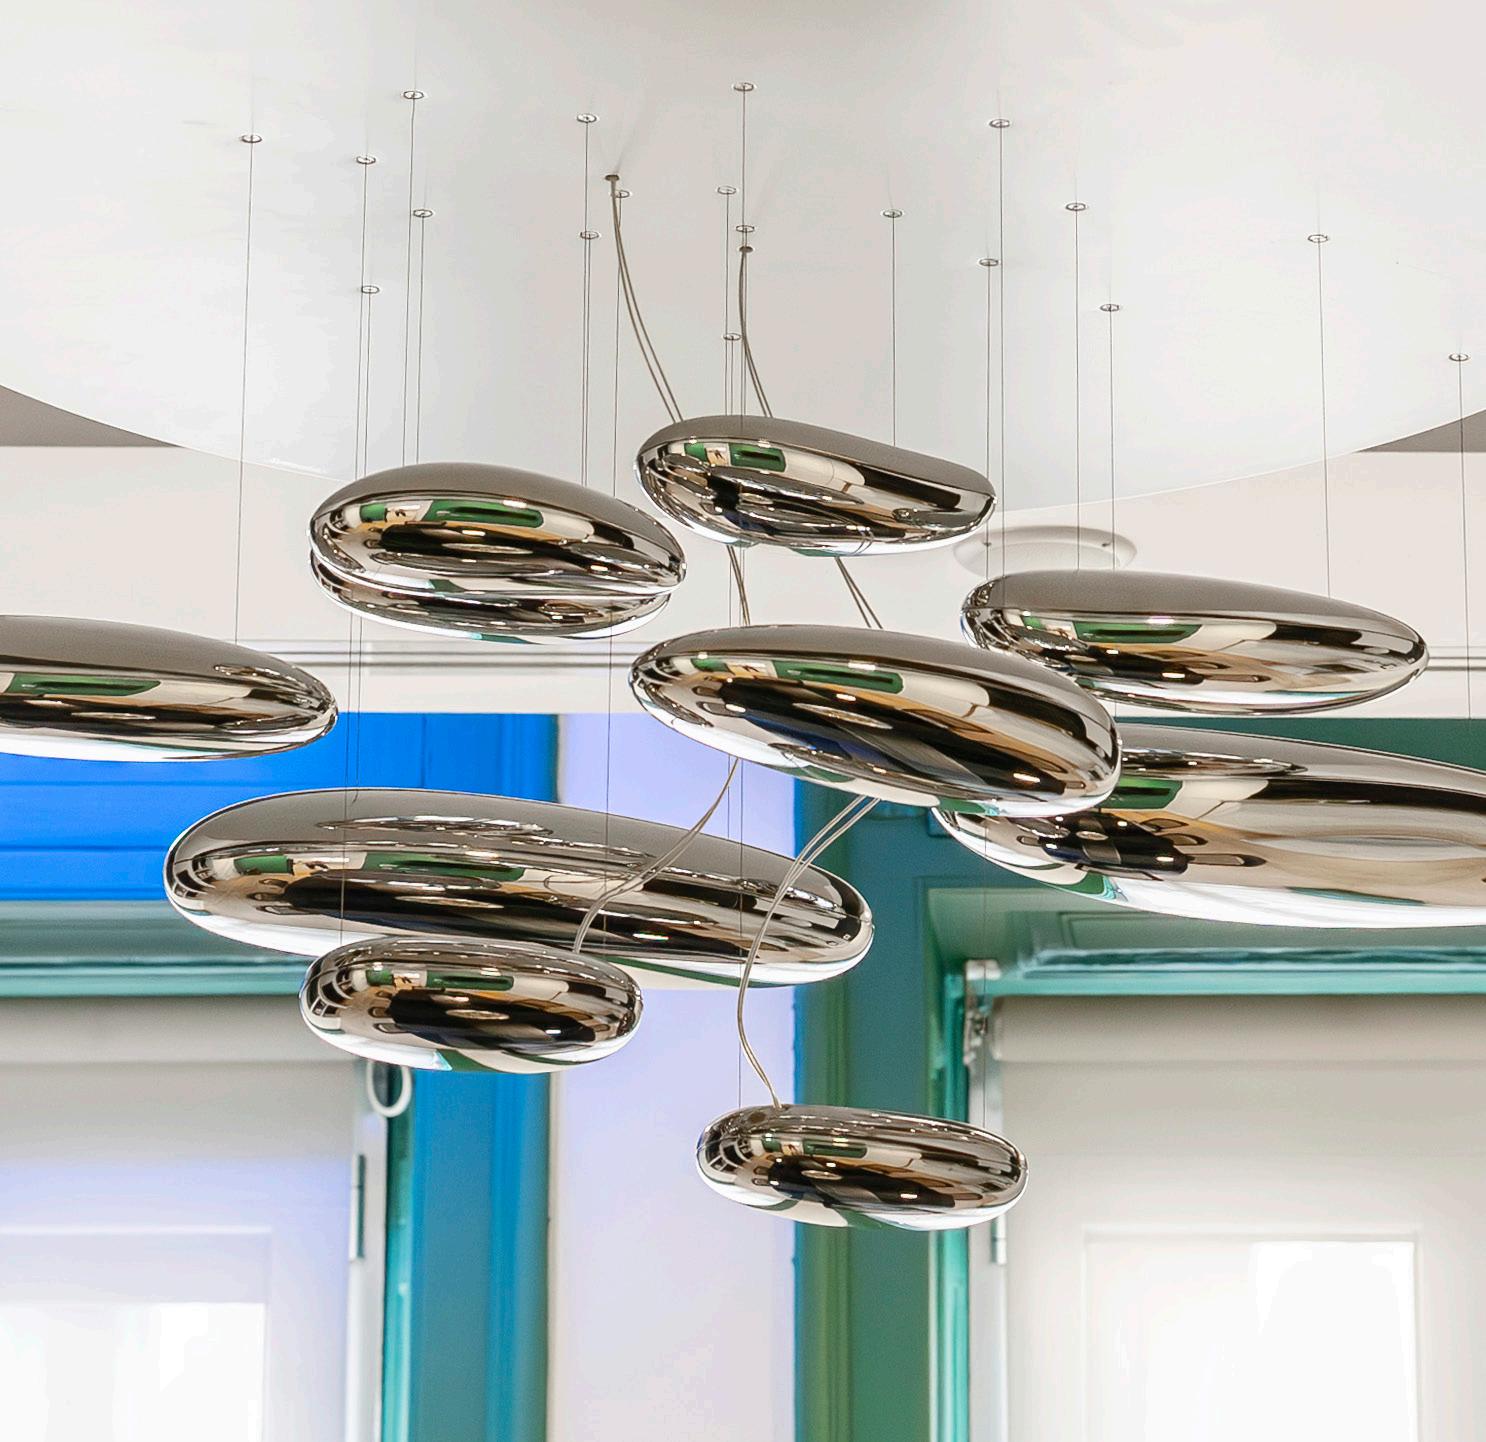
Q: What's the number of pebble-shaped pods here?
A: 10